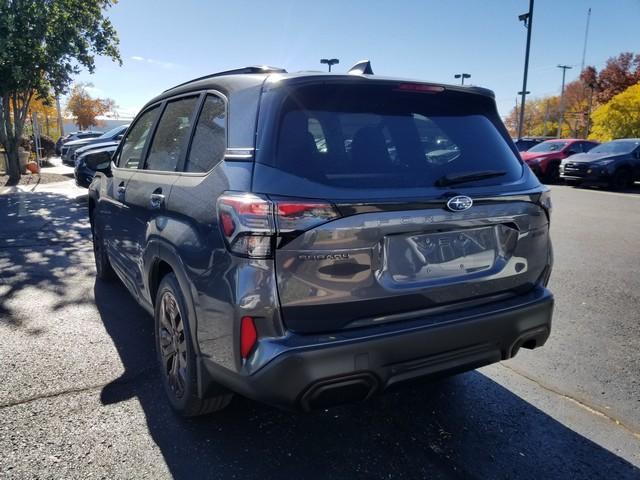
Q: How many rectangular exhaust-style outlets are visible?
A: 2